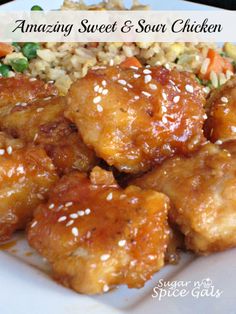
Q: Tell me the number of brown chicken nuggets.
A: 6